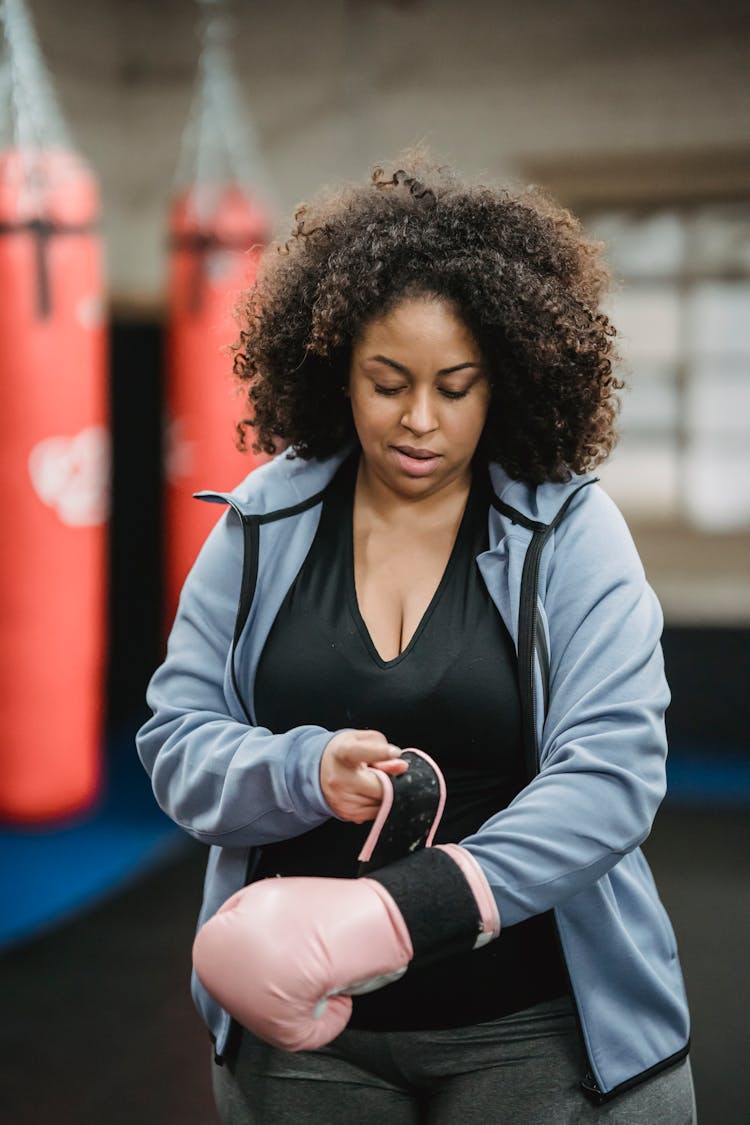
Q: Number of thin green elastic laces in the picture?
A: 0